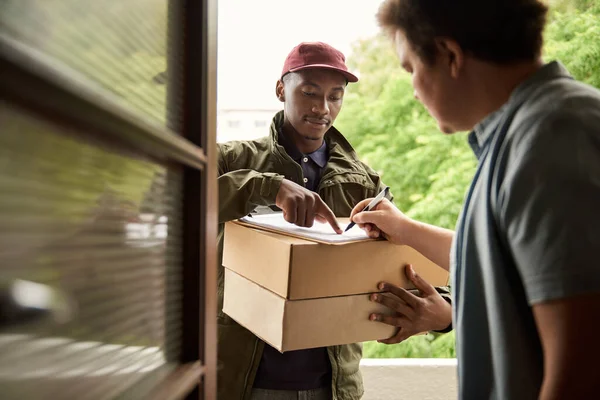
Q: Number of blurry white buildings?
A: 1